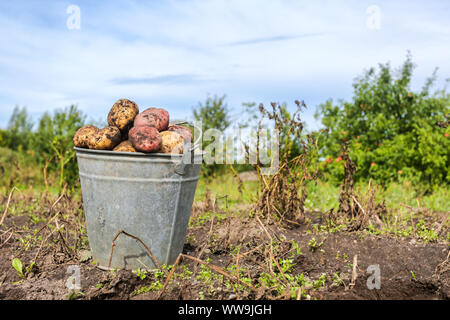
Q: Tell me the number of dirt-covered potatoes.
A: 8